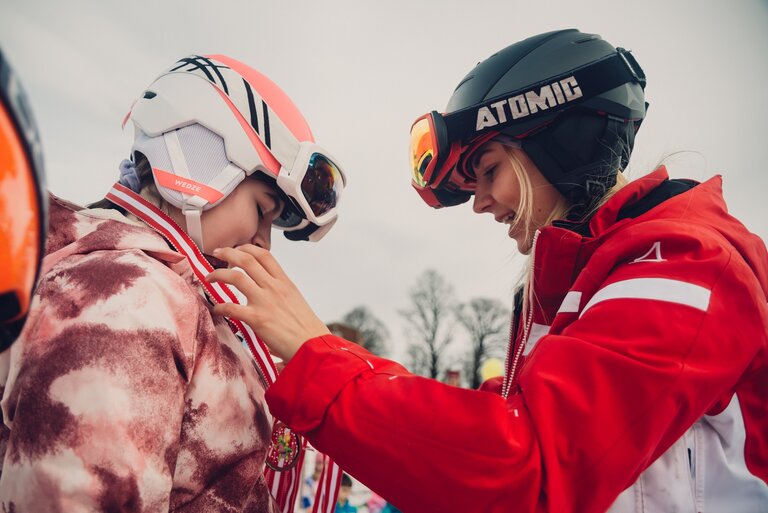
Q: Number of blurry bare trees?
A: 3